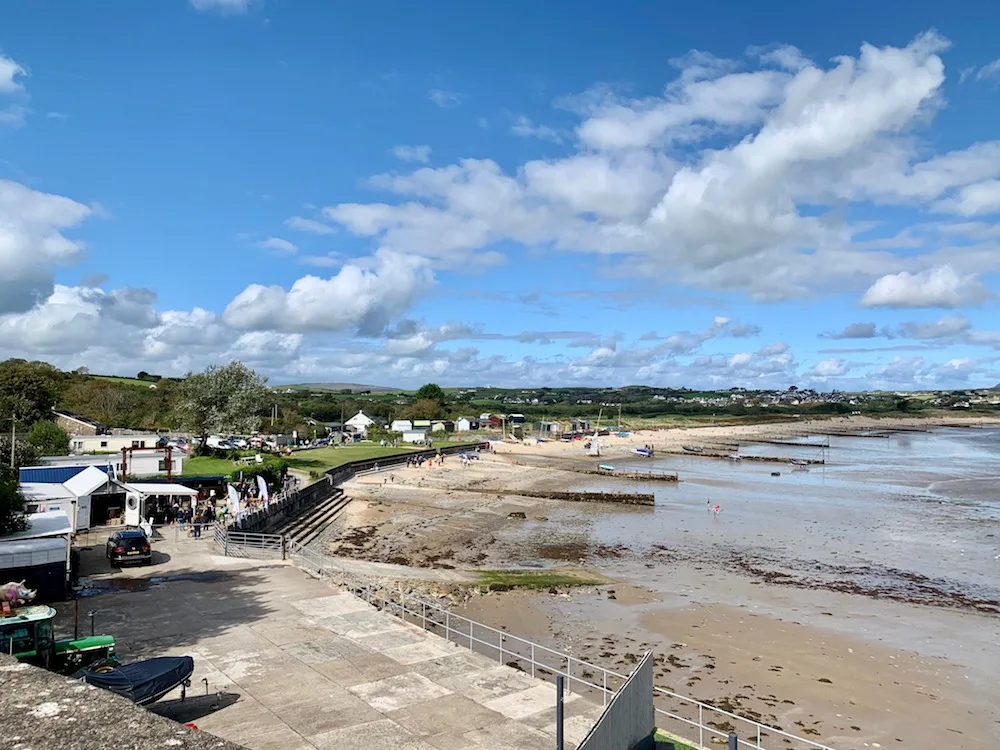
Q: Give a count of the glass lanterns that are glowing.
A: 0